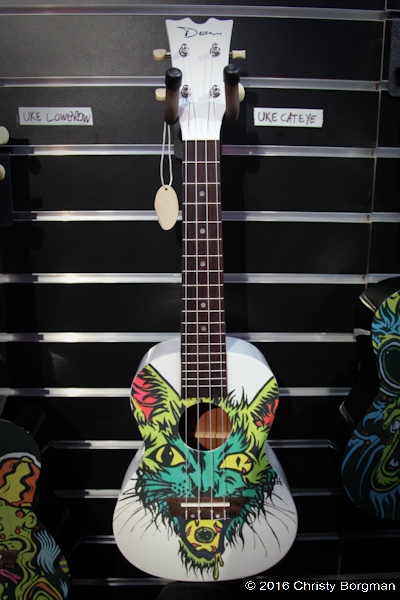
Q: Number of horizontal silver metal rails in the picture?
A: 11